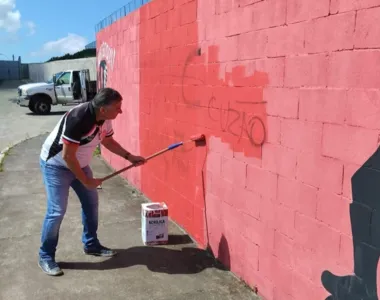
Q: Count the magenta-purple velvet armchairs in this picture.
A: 0